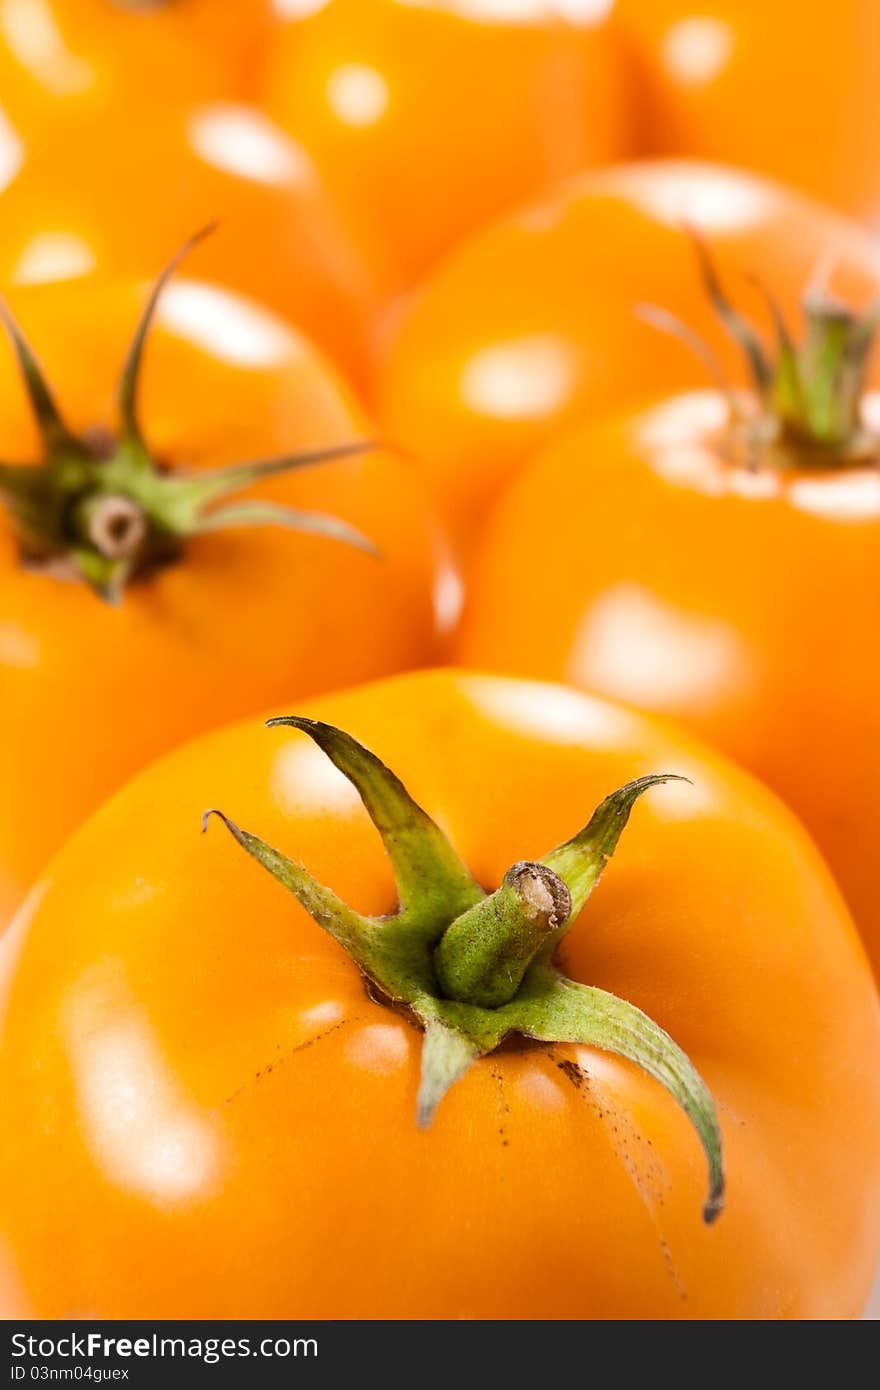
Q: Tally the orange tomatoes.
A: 8